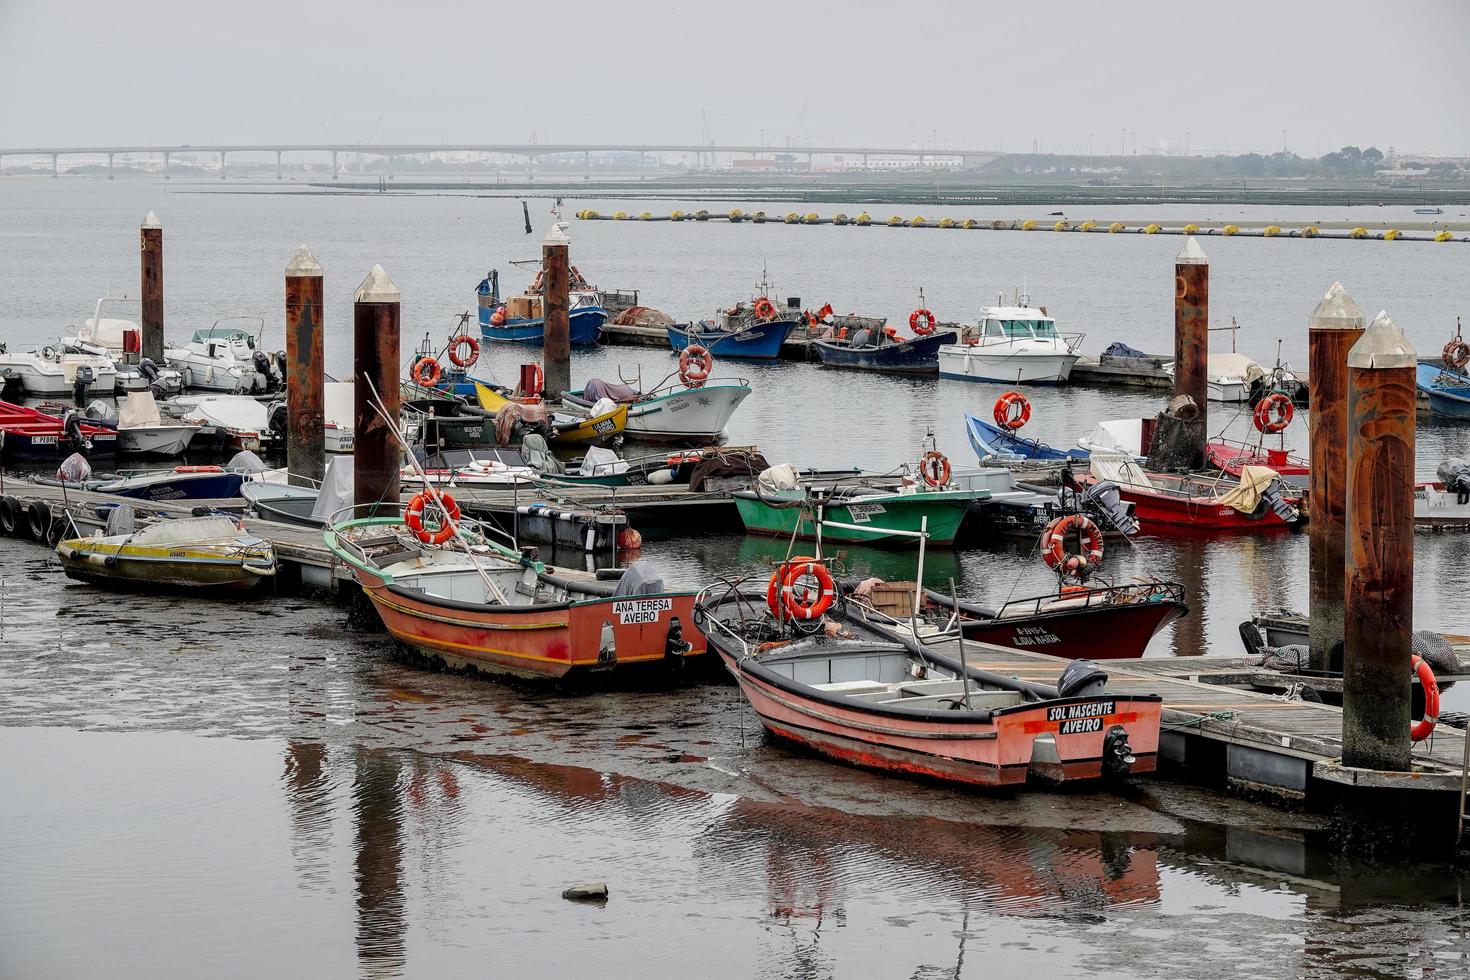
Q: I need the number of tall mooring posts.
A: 7